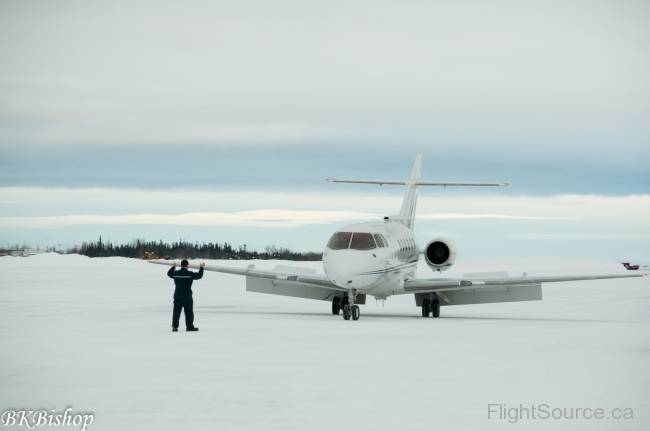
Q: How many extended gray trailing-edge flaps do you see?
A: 2